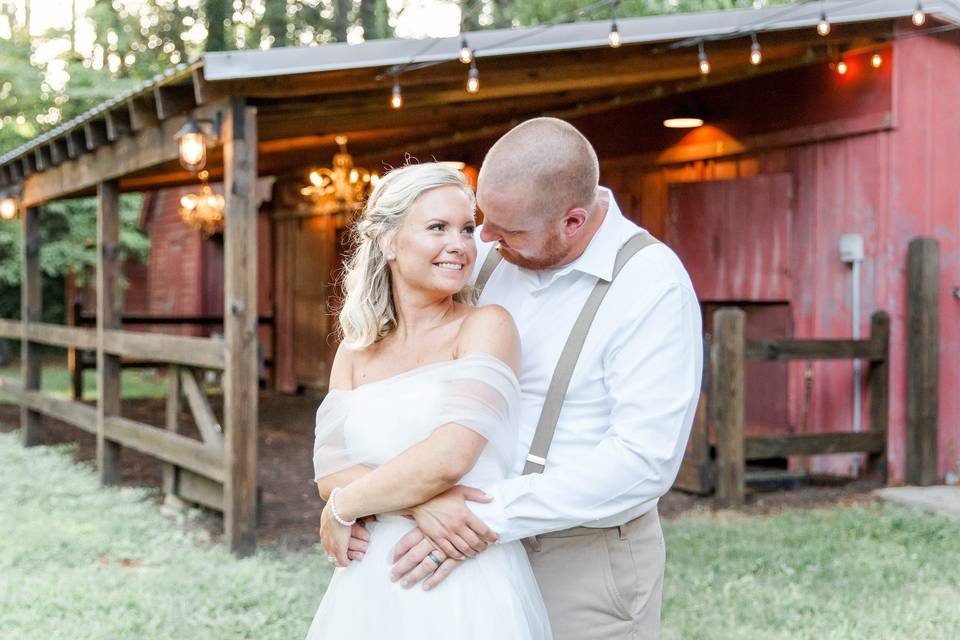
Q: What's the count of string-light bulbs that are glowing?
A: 10